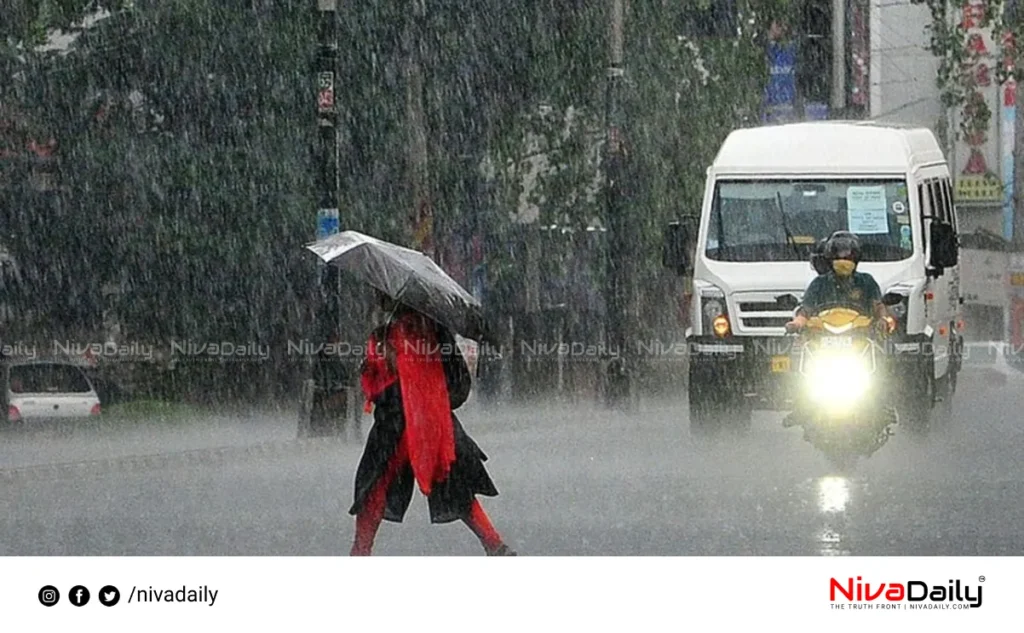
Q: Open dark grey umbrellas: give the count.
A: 1